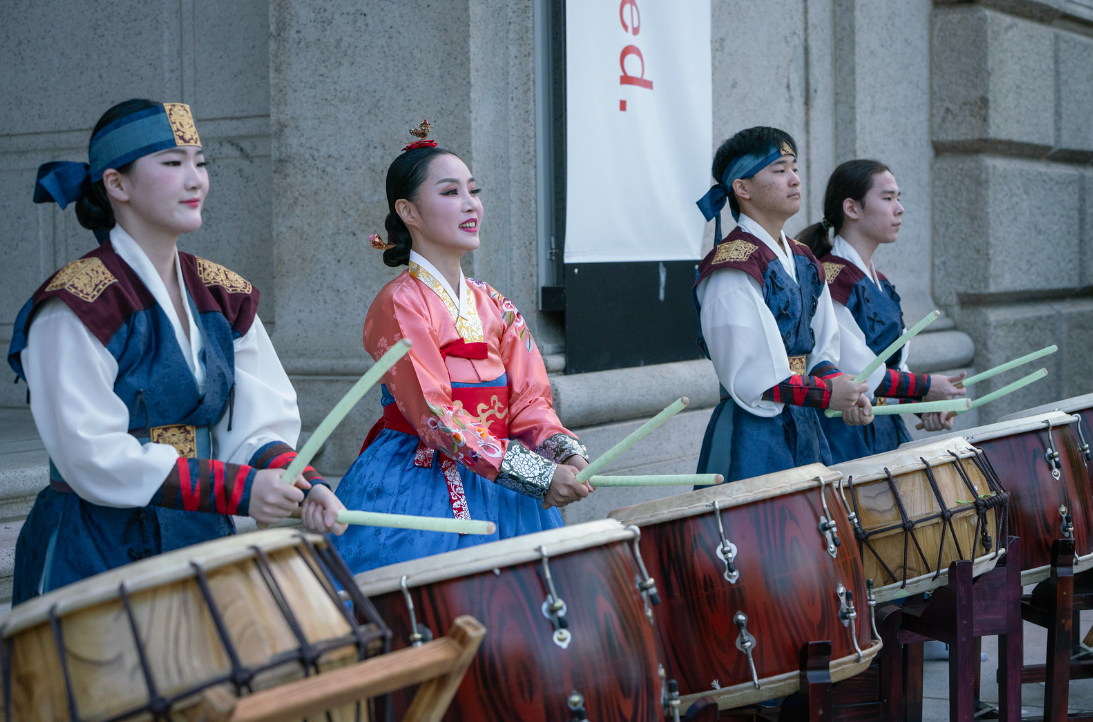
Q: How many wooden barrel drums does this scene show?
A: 6